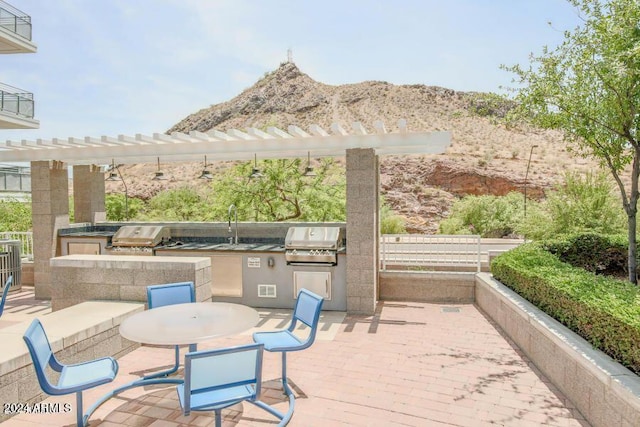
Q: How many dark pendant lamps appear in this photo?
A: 5